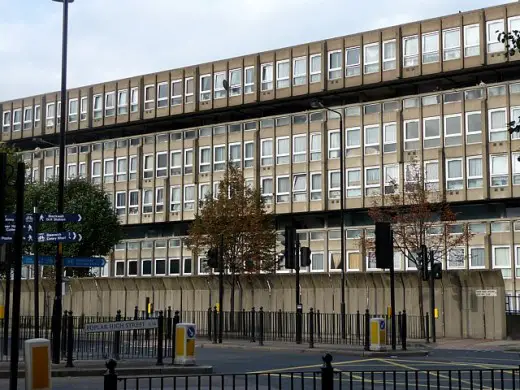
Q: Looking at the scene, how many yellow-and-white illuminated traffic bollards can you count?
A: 3